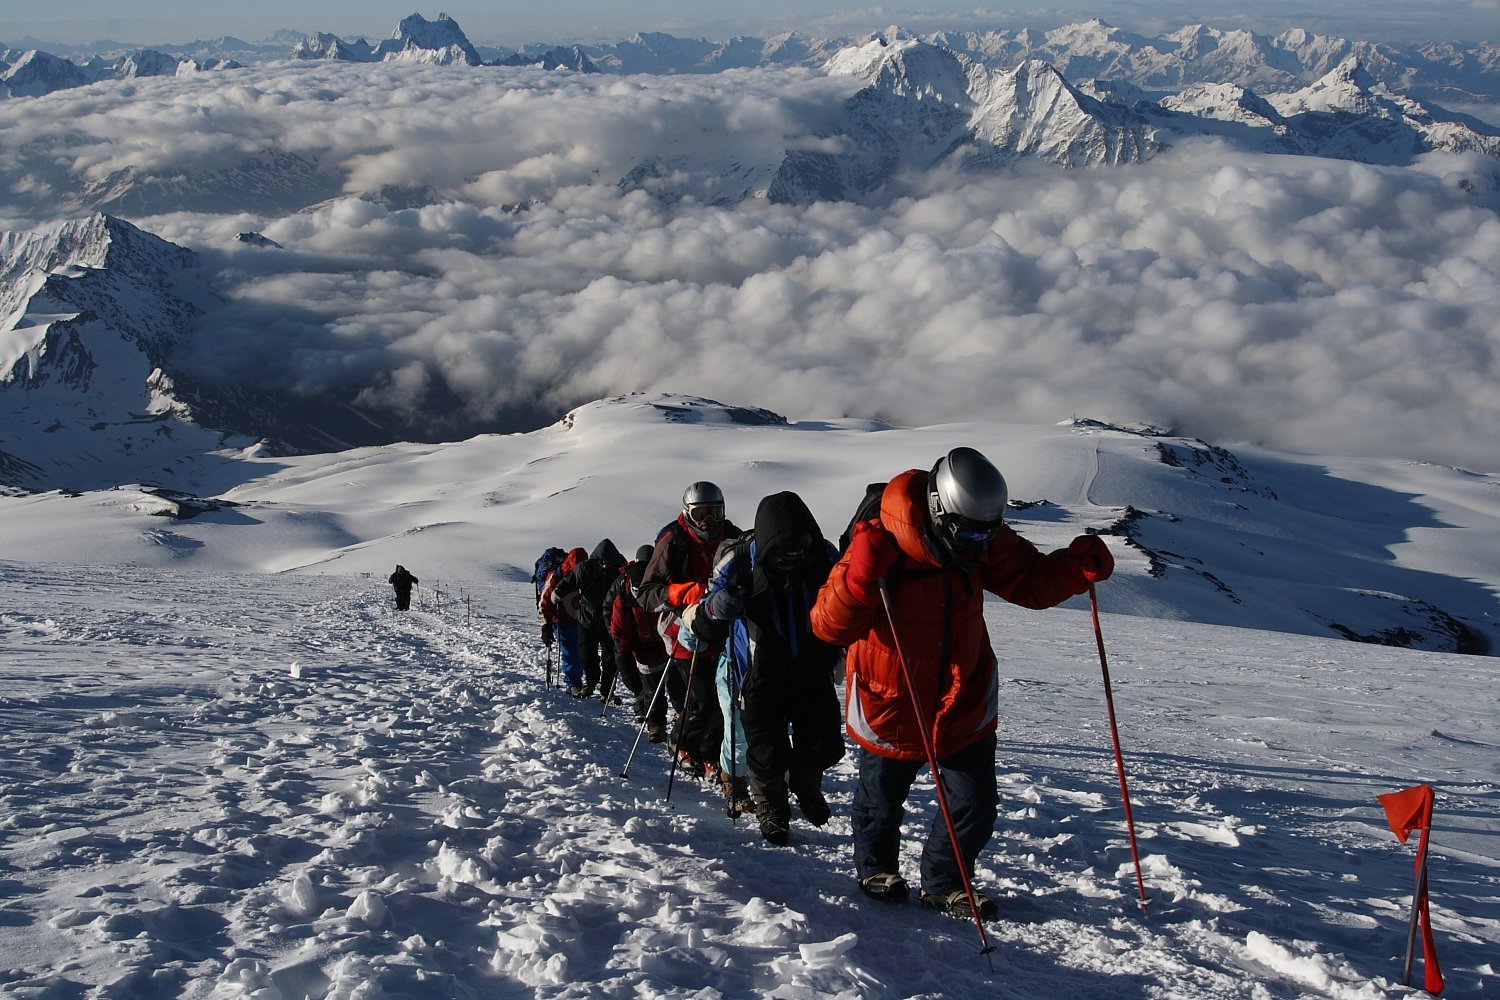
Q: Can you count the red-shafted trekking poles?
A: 2